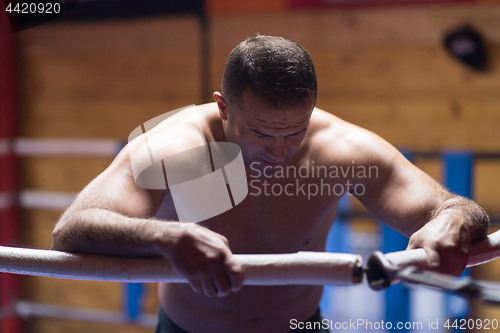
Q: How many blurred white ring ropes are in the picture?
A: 3